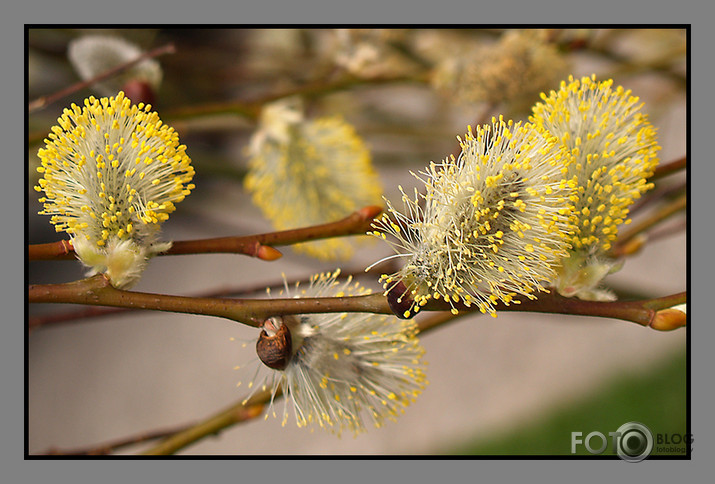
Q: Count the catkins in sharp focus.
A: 3